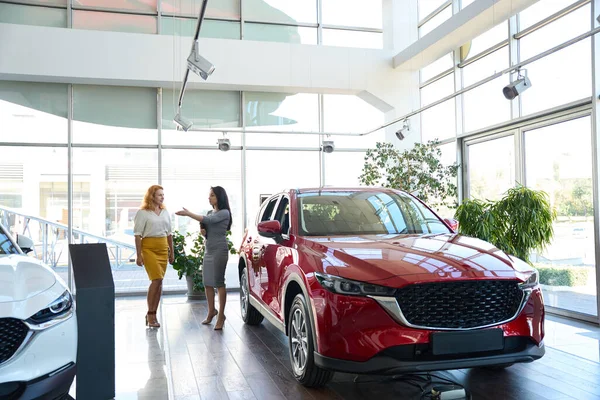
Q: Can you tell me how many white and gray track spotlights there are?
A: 6